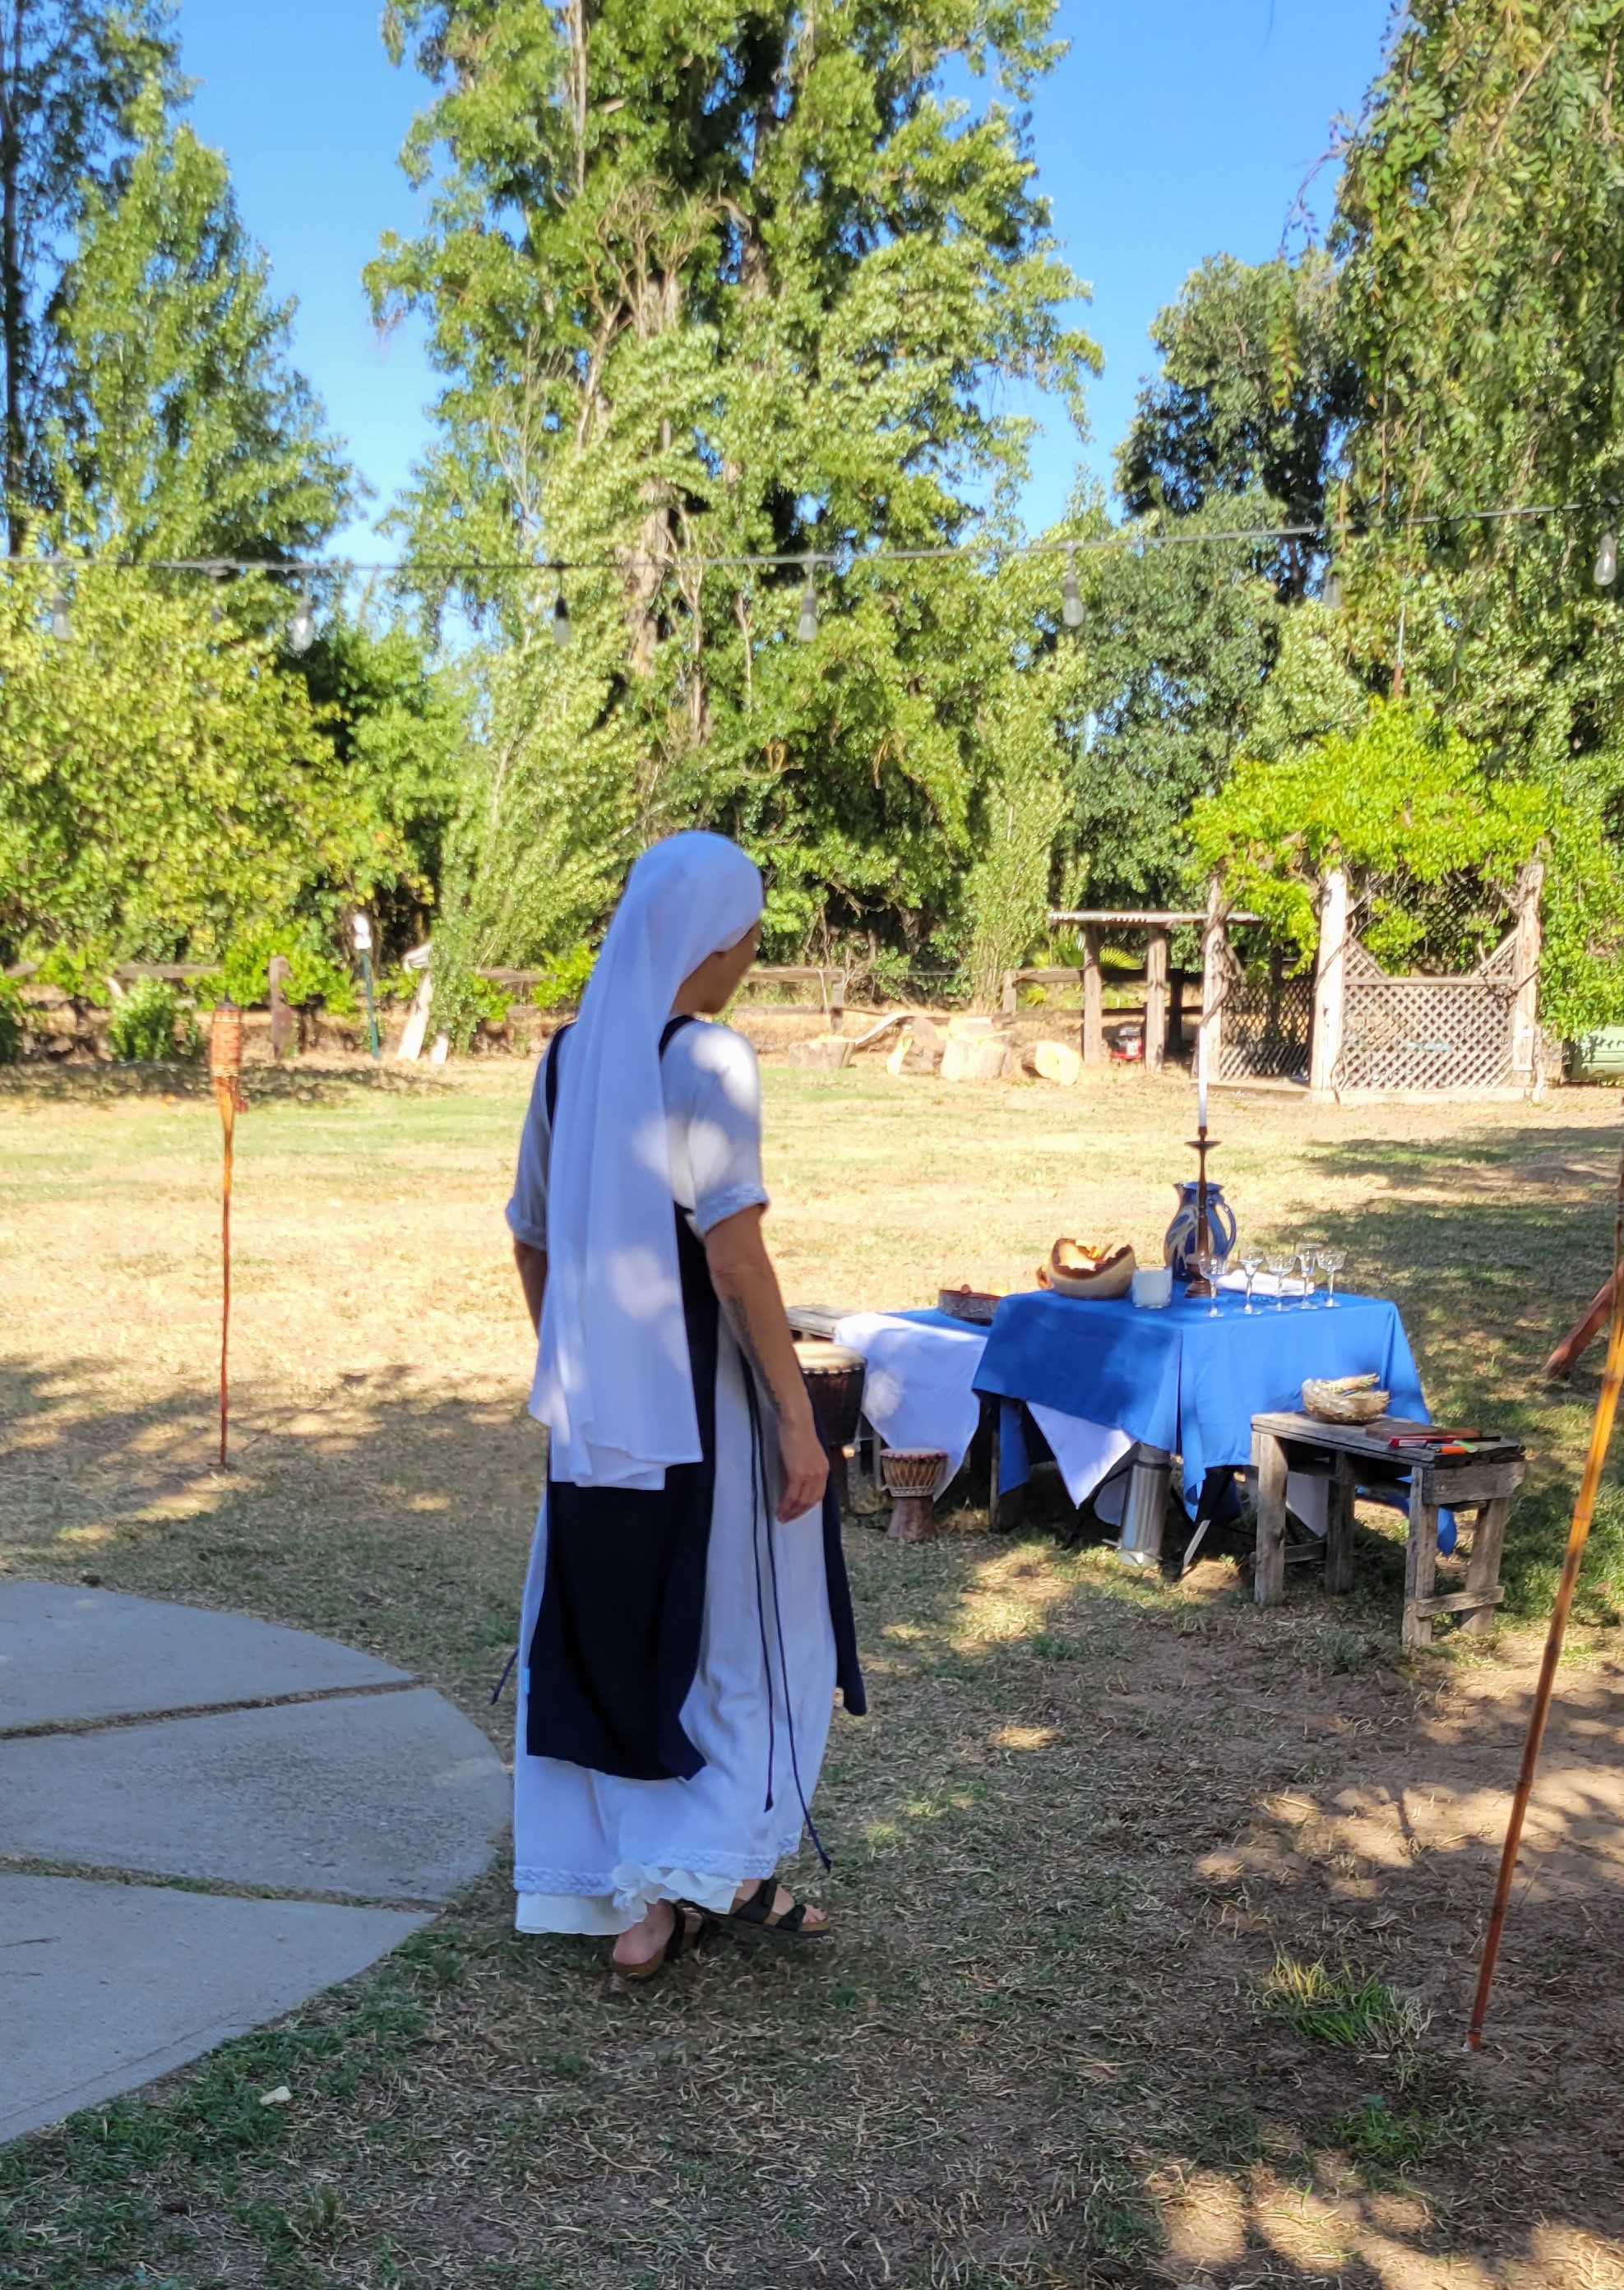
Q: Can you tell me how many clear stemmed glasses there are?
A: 5